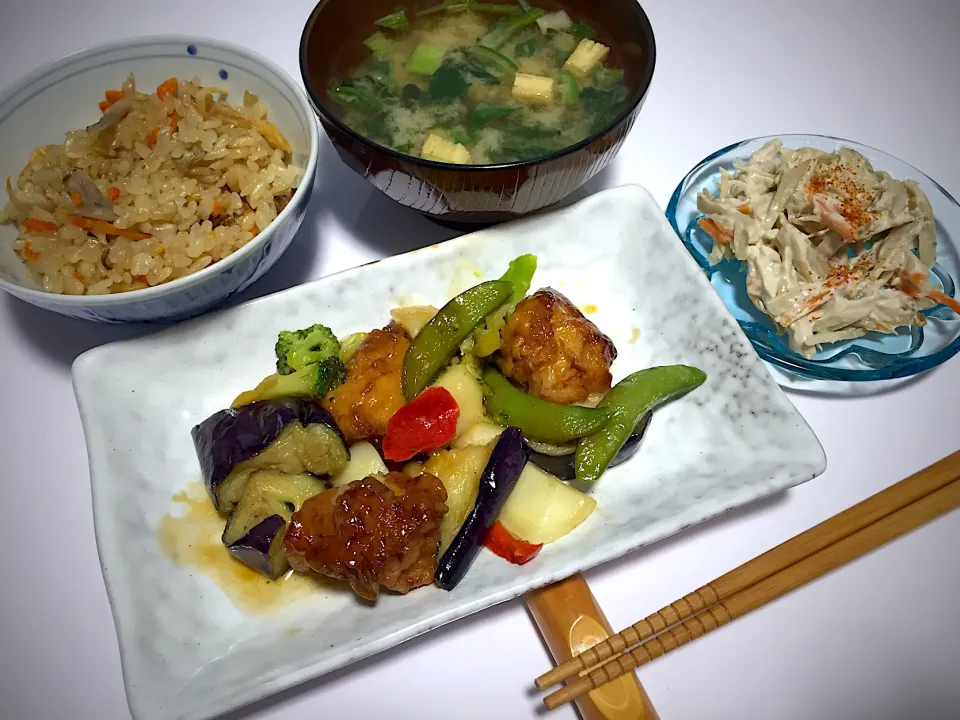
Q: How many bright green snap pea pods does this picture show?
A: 3